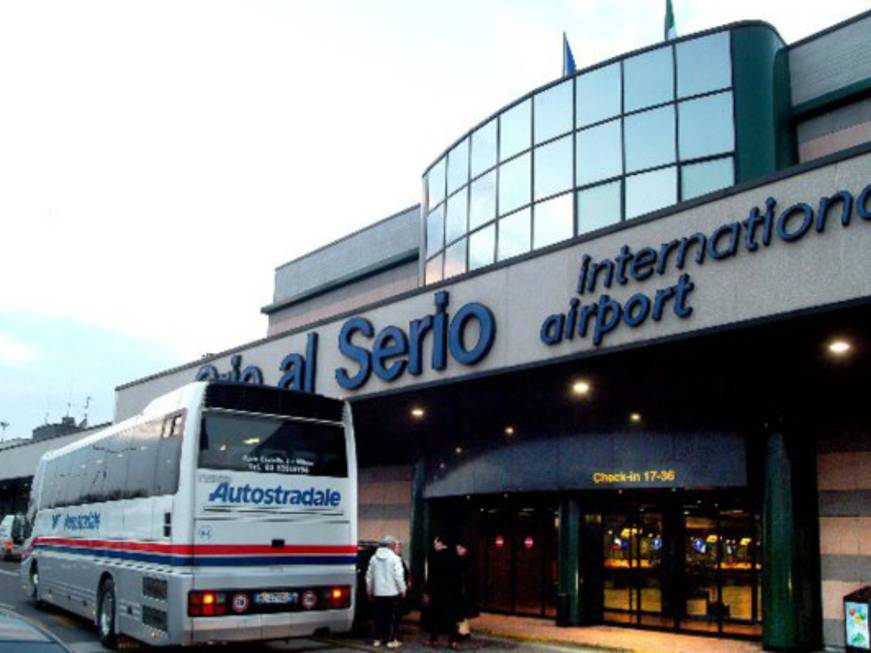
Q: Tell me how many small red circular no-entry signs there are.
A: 2